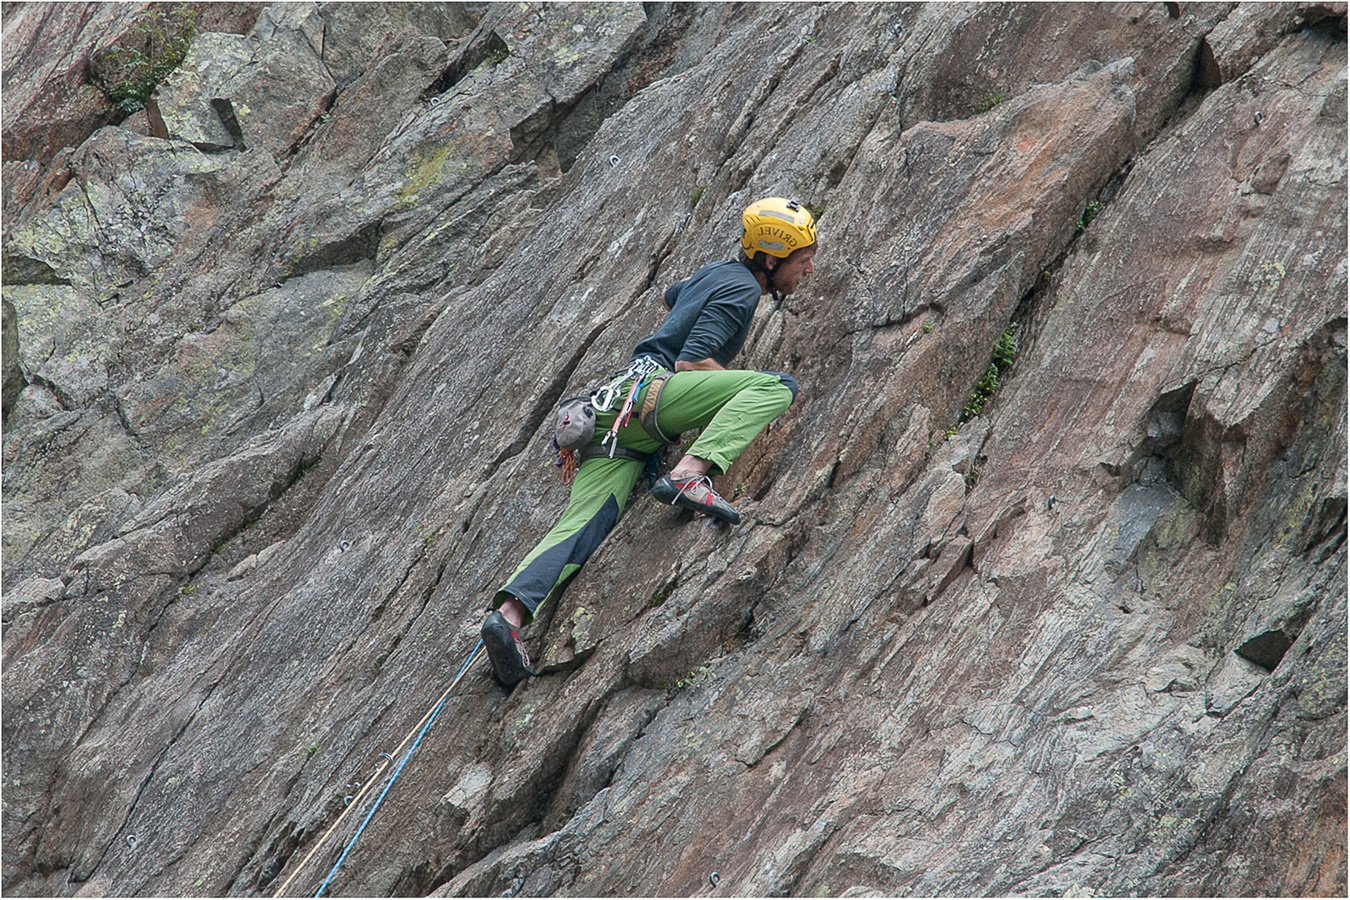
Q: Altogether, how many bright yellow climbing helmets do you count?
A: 1